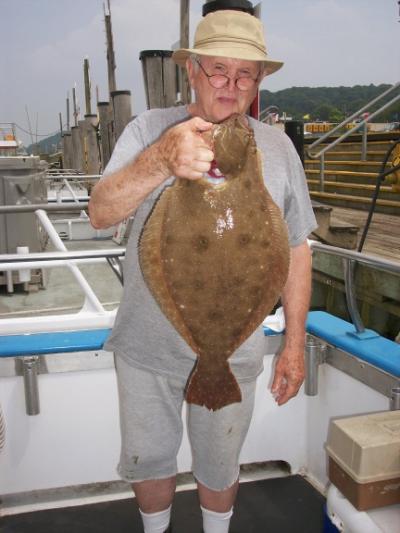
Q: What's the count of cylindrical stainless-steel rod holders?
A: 3